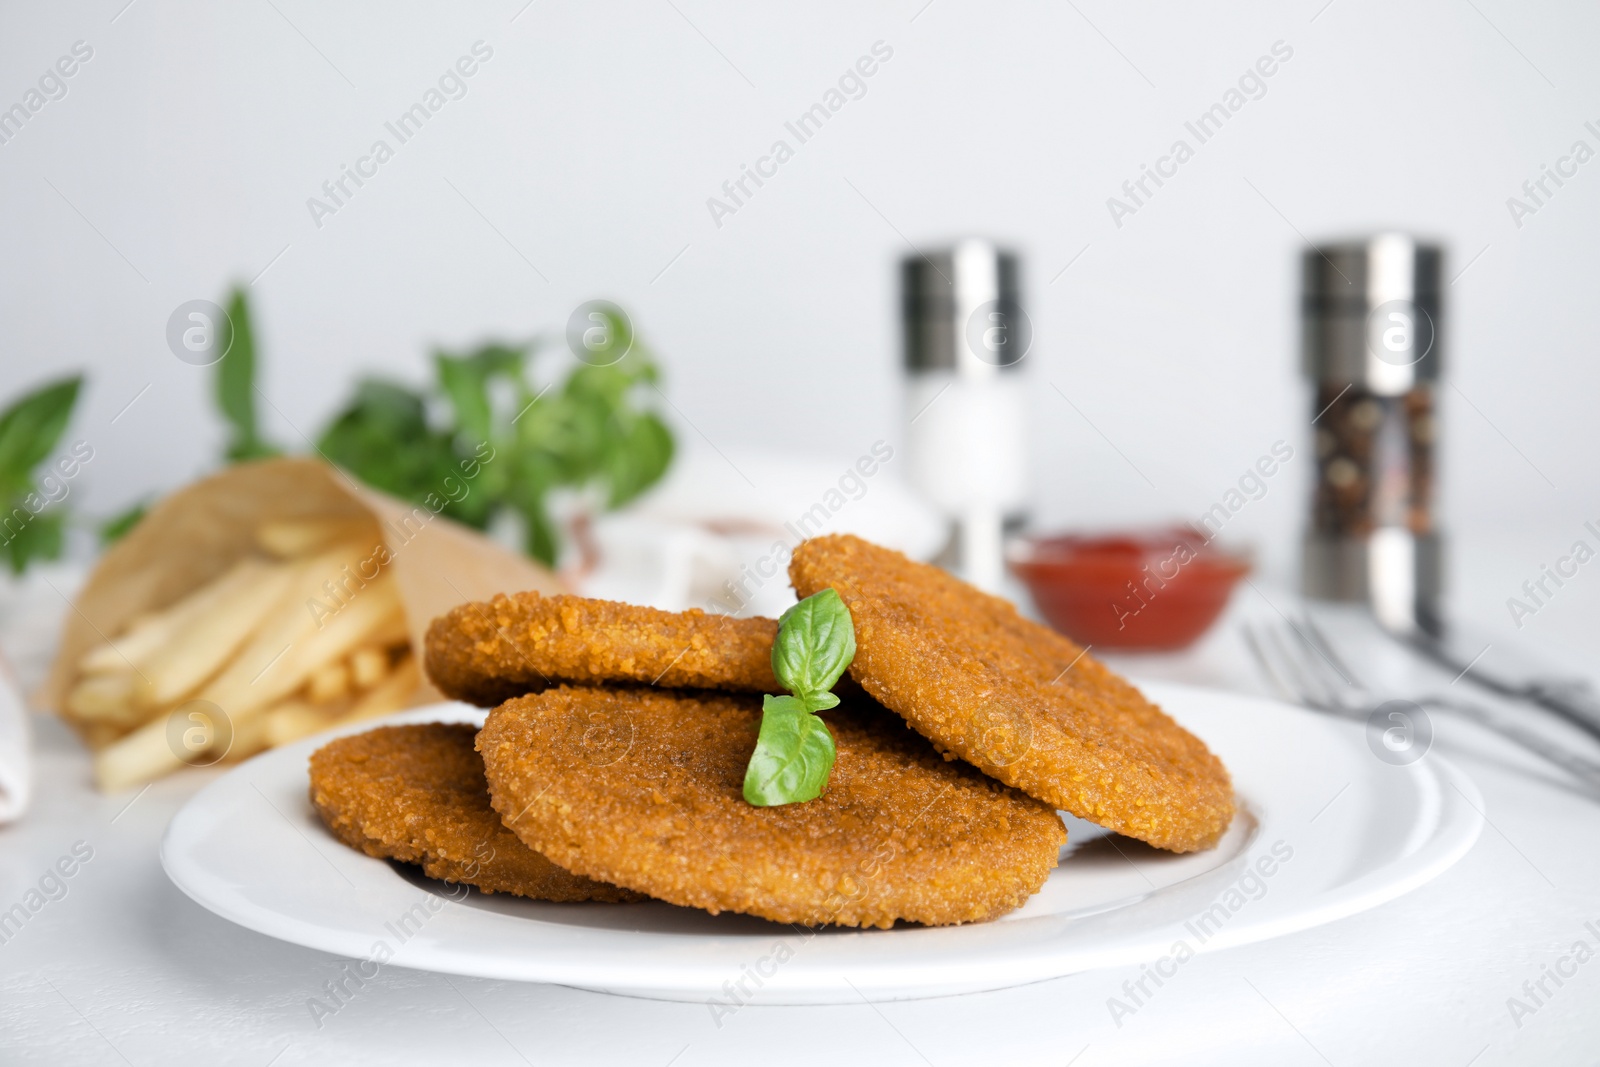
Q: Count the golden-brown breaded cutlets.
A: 4